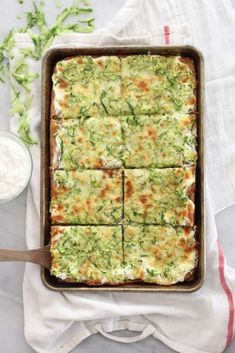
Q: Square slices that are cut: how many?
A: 8